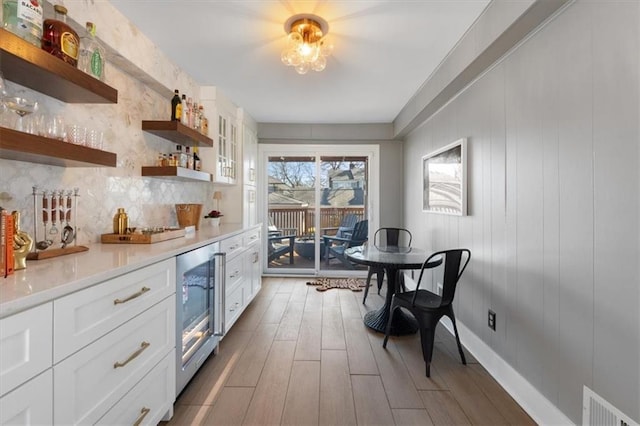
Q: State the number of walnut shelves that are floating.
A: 4